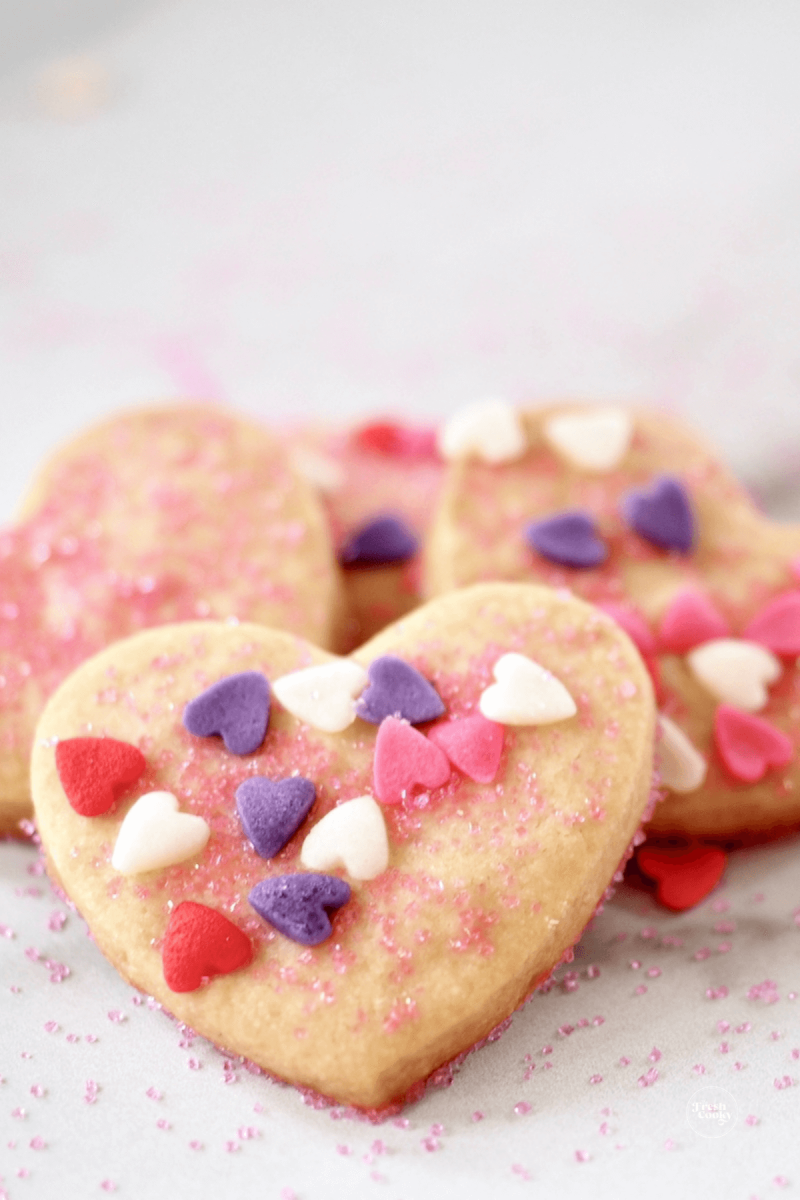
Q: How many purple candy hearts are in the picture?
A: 7